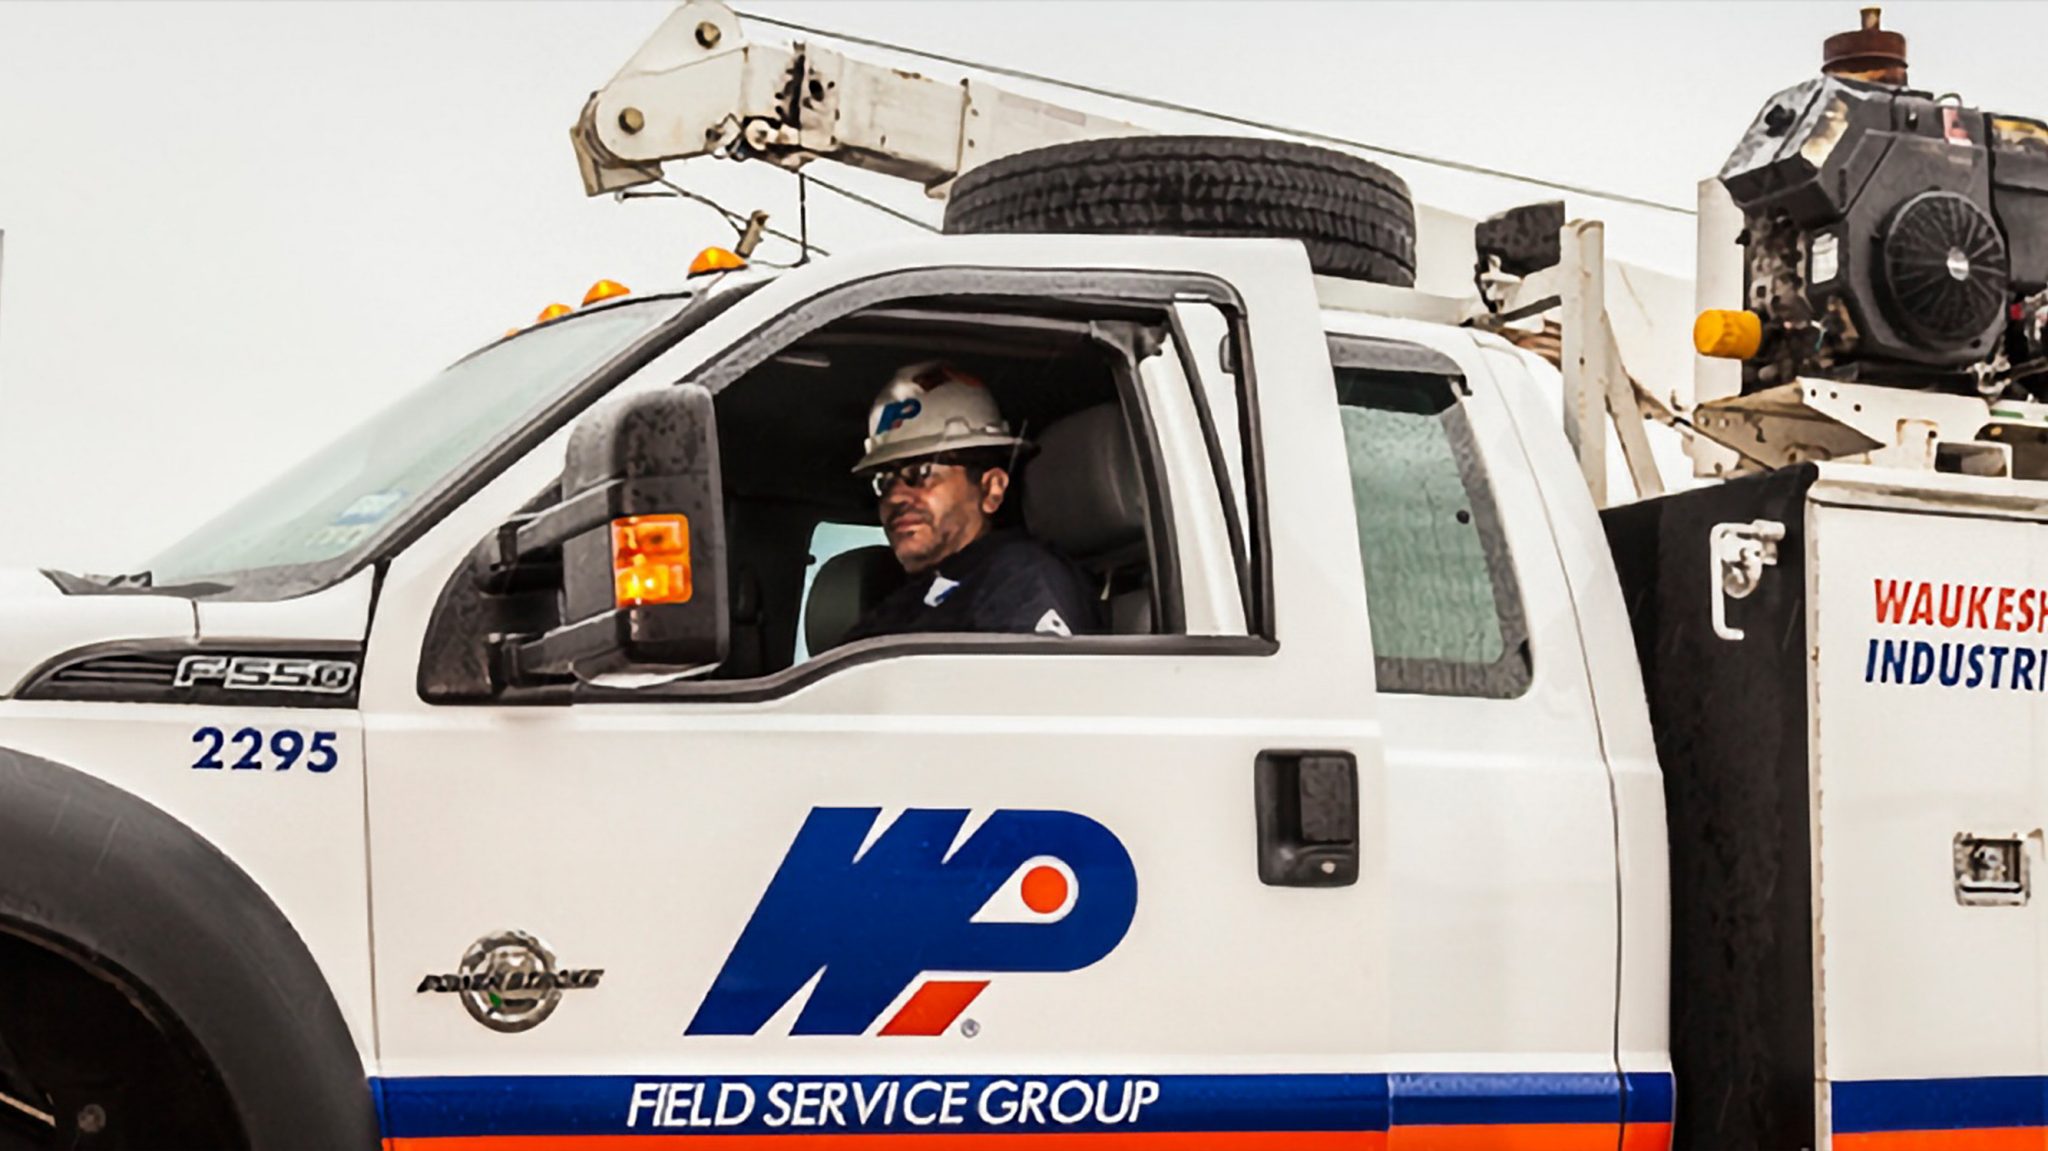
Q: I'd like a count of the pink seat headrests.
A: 0